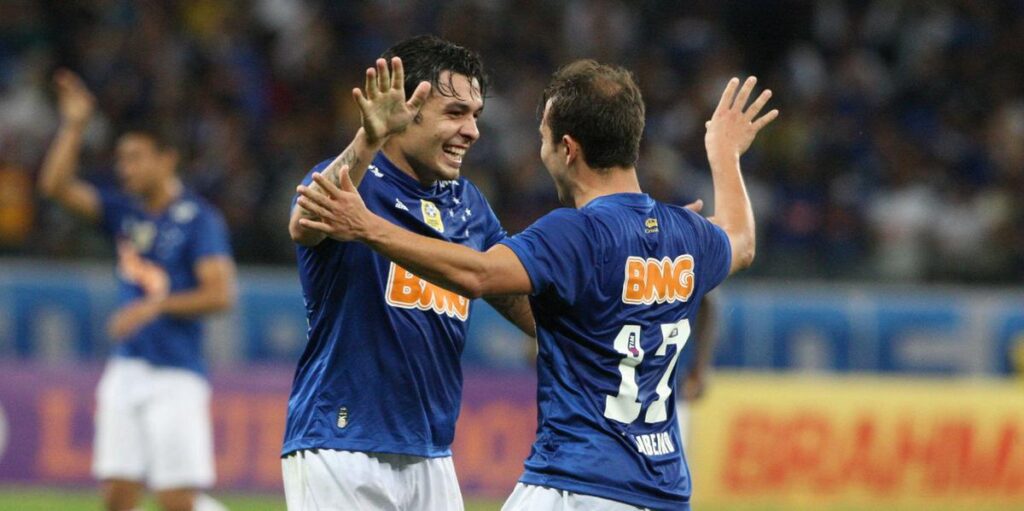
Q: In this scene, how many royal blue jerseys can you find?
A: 3